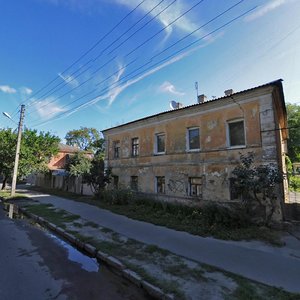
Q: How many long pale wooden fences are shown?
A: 1